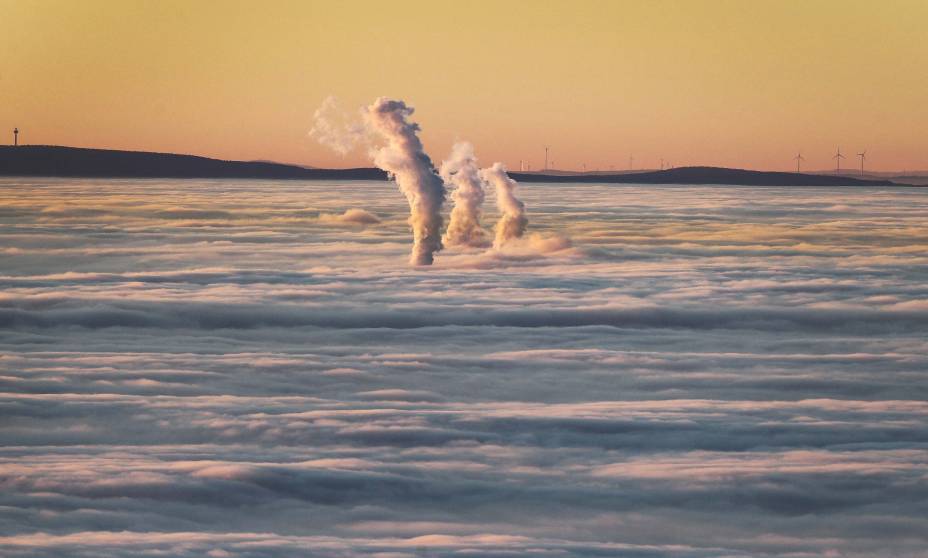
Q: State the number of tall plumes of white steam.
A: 3